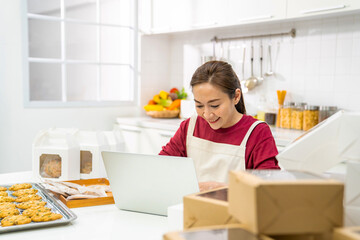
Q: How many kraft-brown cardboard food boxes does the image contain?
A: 4